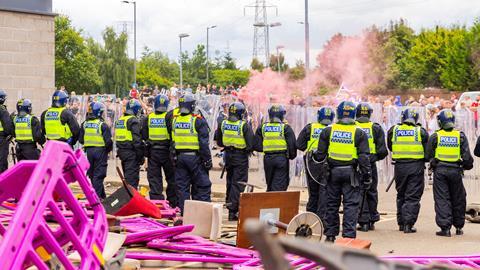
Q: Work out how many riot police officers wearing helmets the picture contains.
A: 14